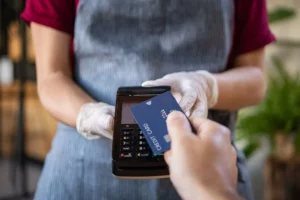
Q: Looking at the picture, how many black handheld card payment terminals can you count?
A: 1